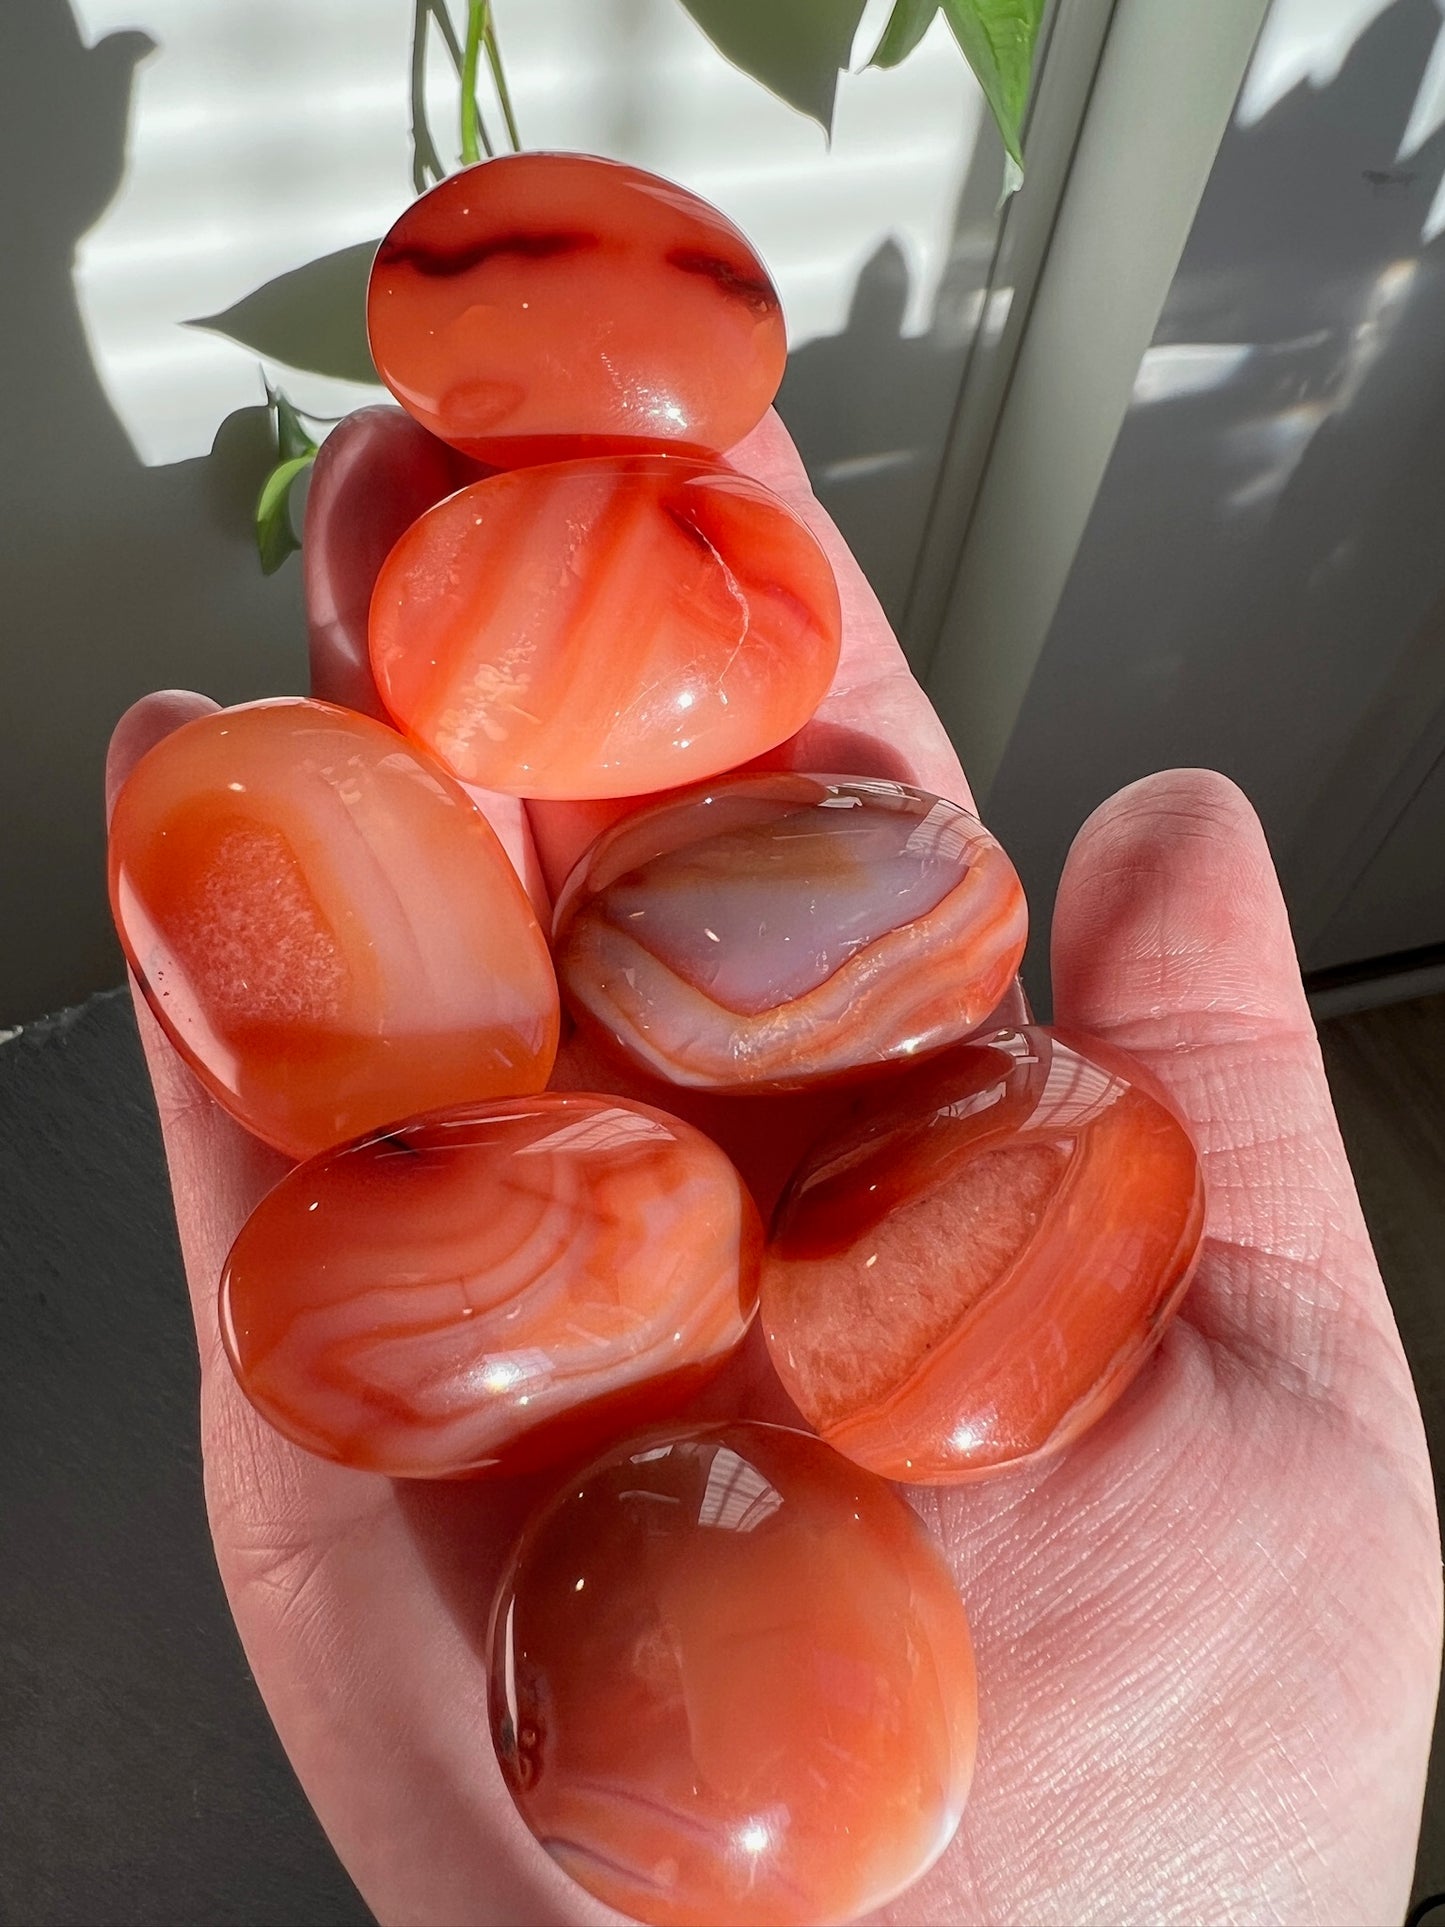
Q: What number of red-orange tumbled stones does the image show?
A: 7